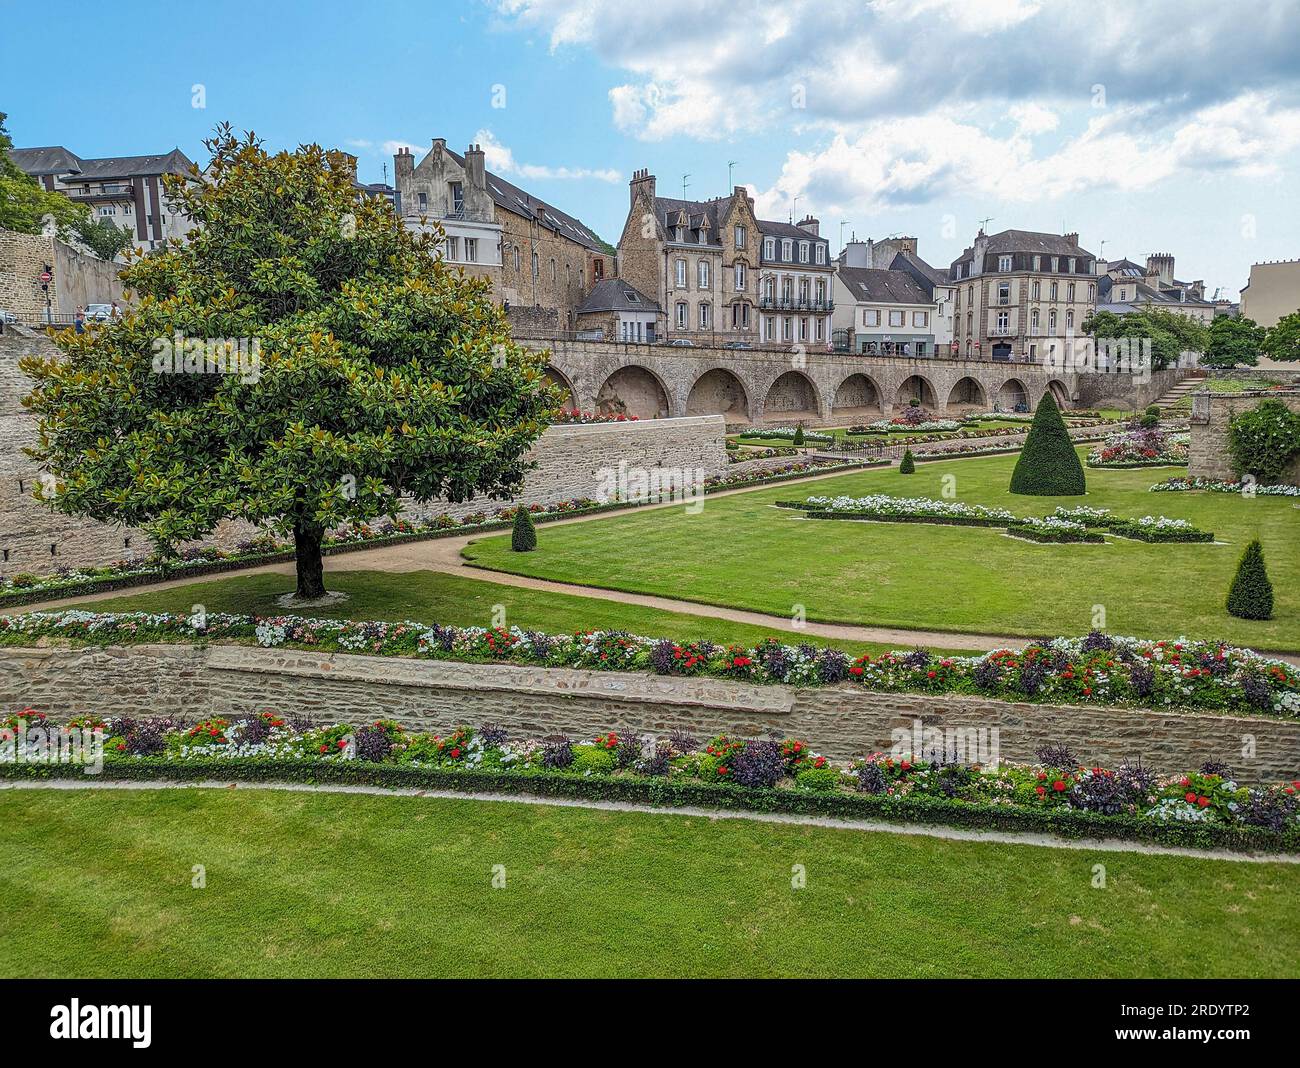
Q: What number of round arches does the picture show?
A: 9